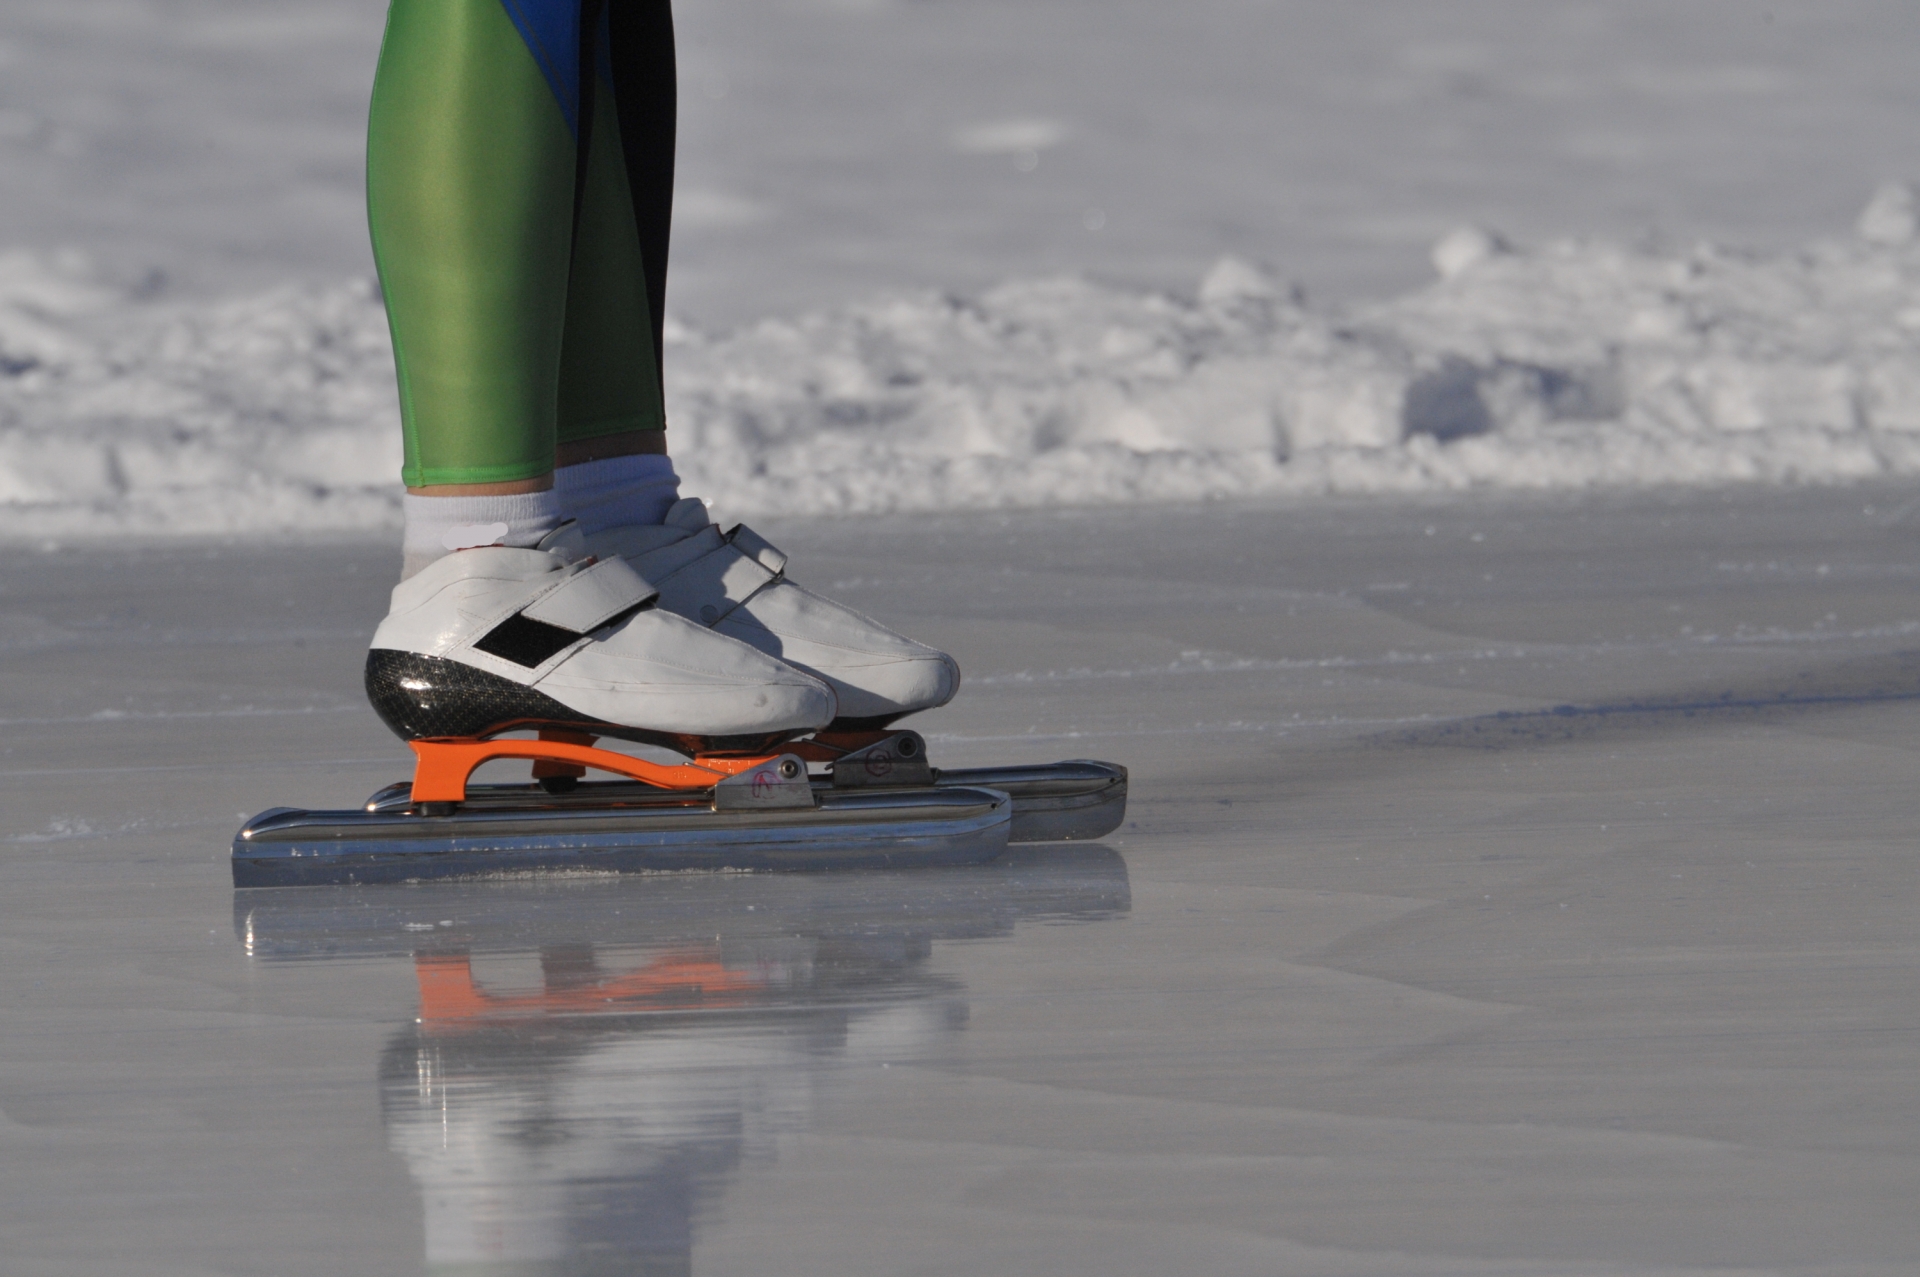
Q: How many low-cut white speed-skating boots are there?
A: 2